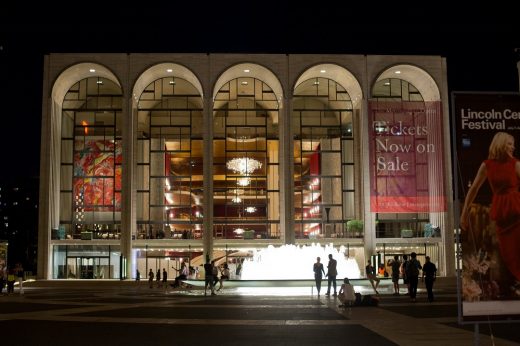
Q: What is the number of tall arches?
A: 5